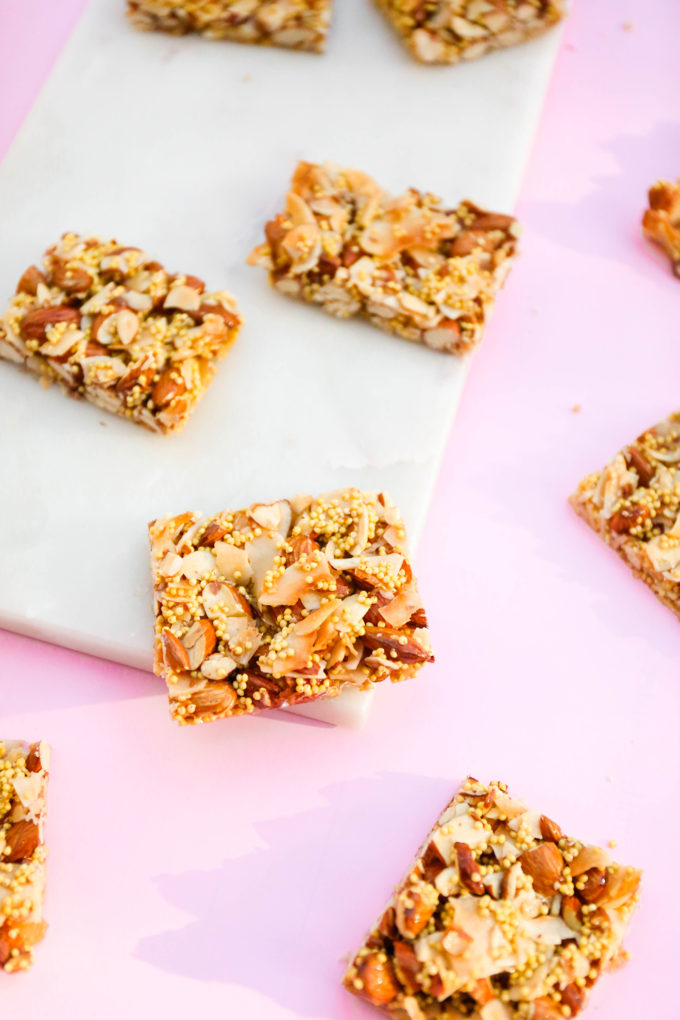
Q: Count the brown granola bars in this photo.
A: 9